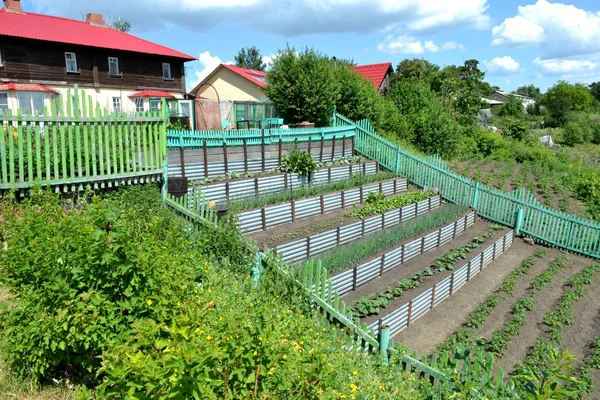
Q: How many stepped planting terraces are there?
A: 5